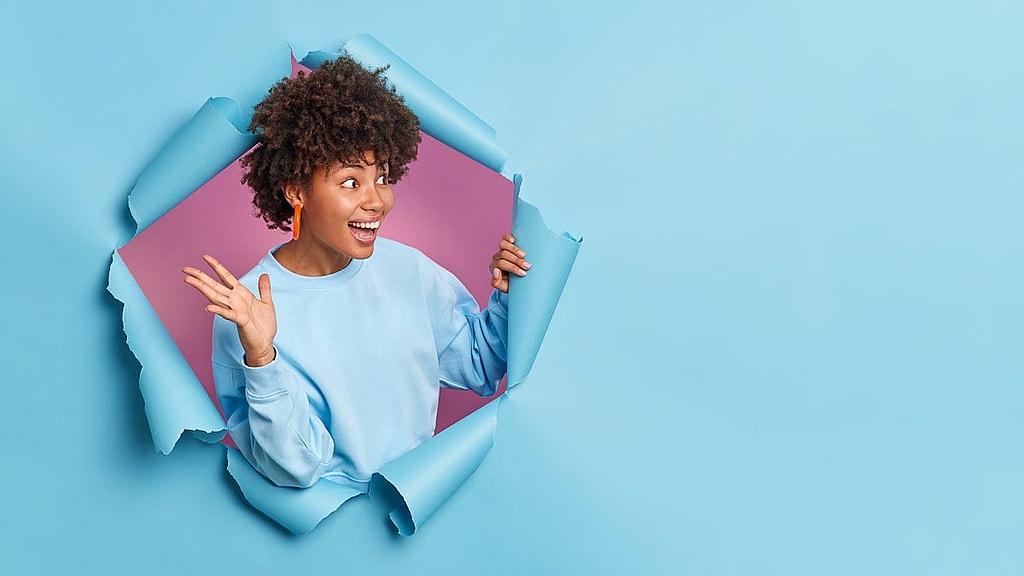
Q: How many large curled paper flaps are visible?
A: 6